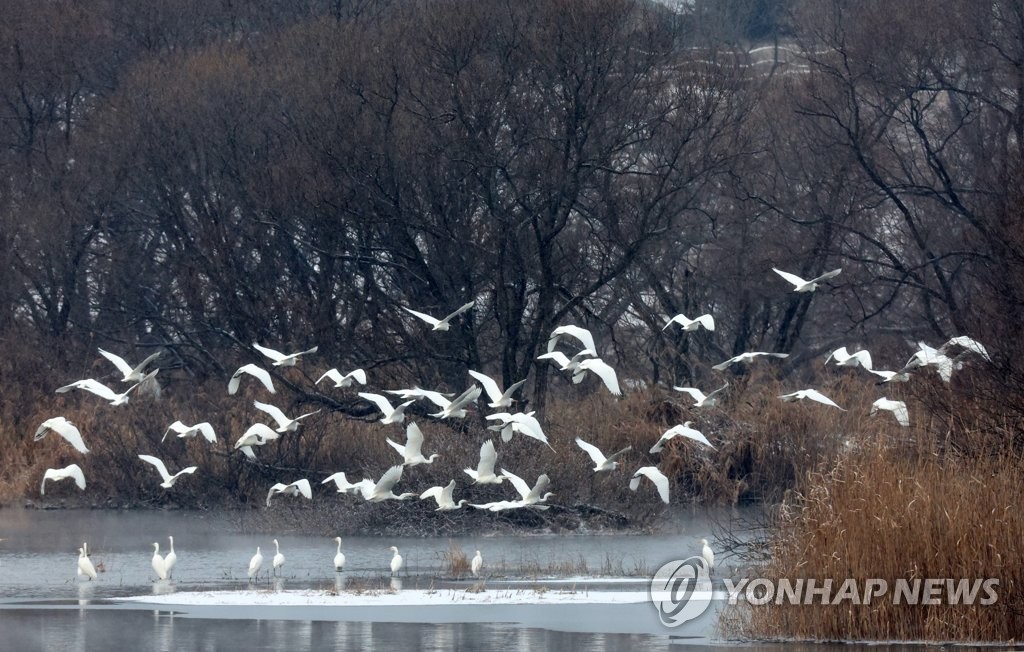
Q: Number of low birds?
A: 10